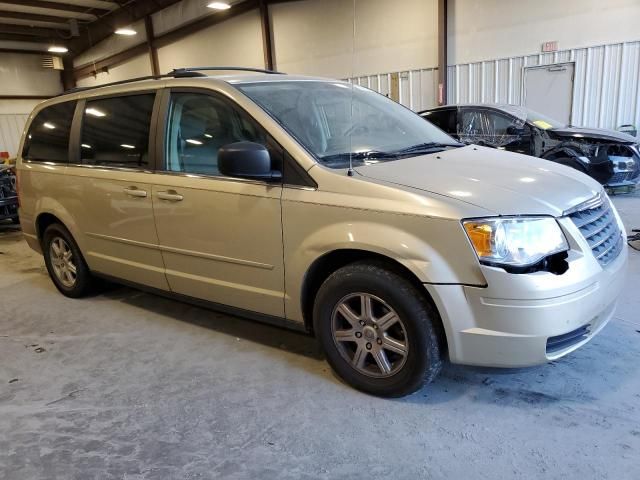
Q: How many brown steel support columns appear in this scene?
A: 4